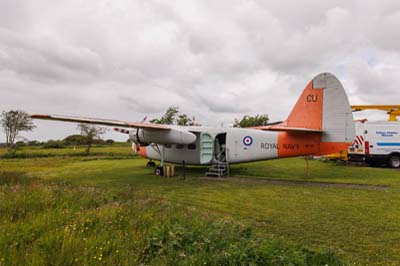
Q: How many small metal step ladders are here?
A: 1